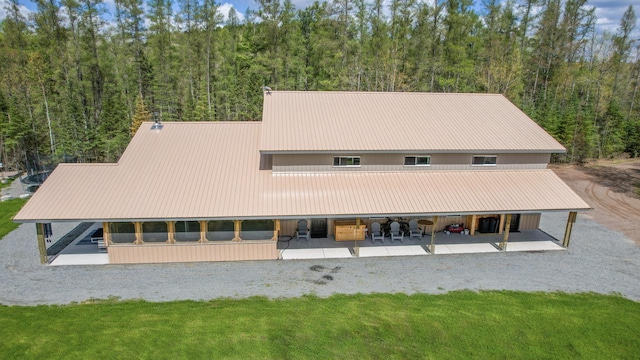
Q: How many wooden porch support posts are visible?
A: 5